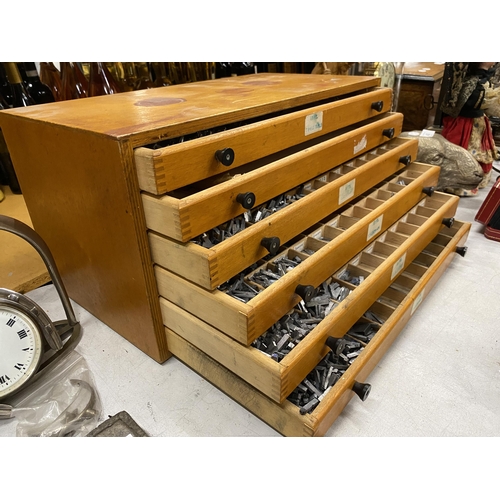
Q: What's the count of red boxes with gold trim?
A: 1